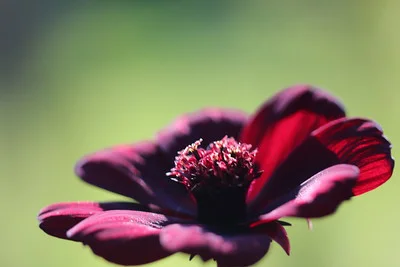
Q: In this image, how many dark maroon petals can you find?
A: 8